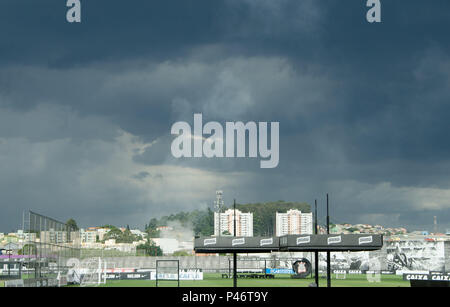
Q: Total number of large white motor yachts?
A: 0